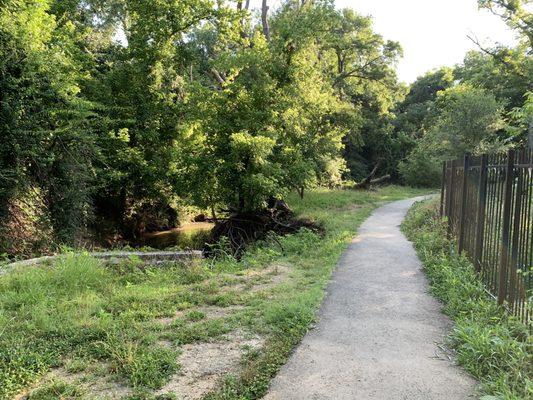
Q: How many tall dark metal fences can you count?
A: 1